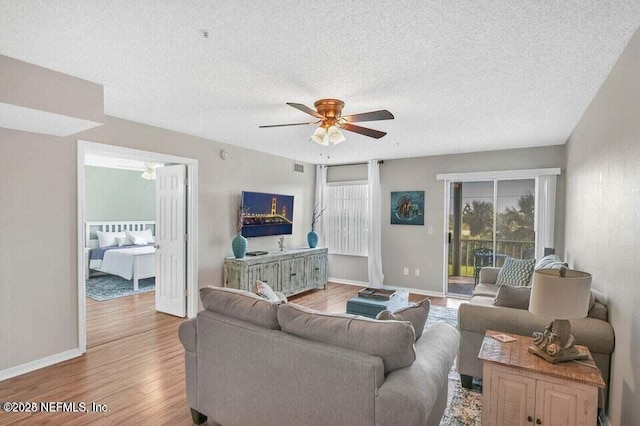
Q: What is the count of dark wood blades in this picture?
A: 4